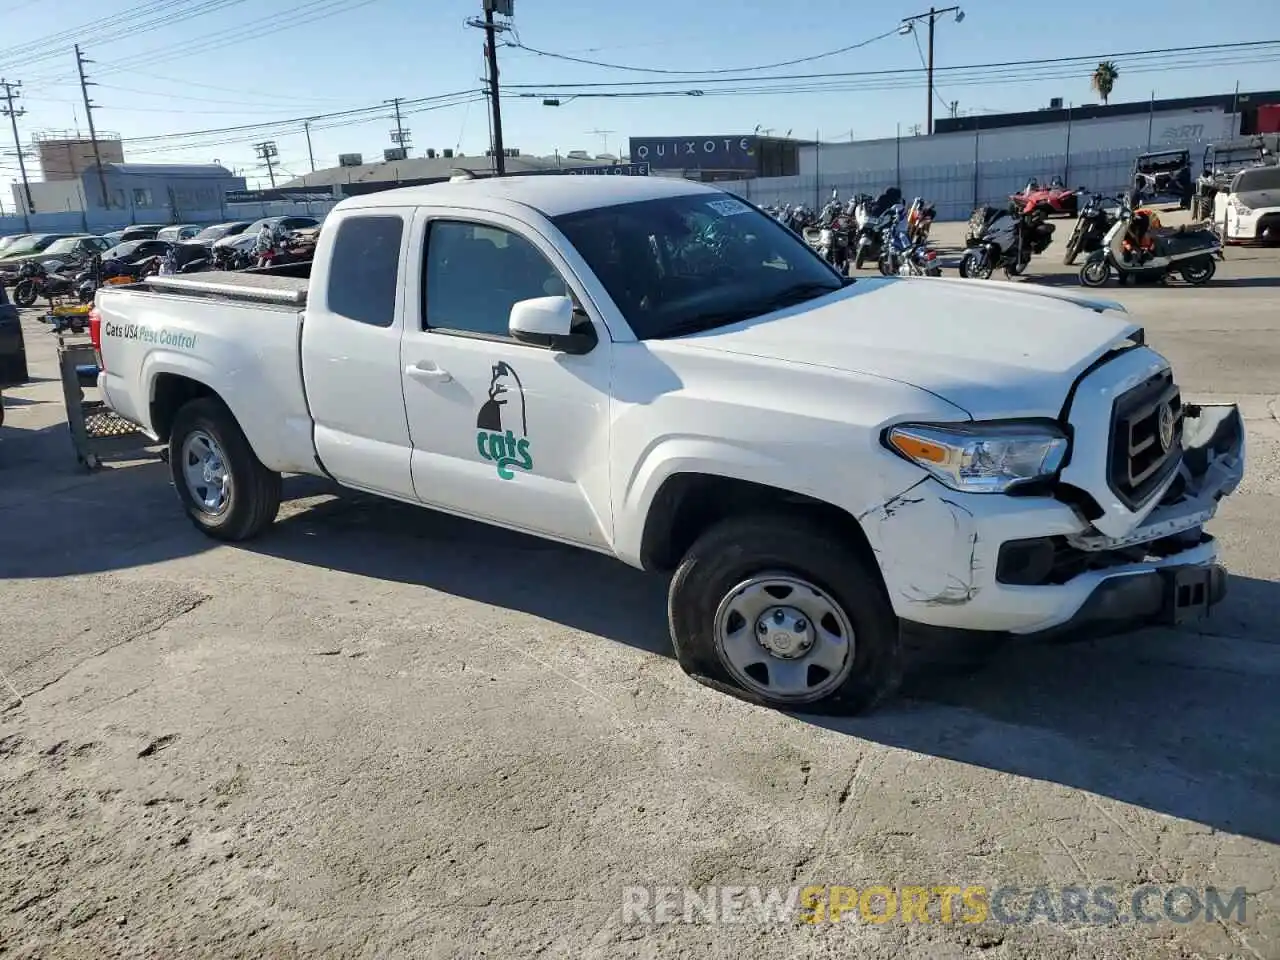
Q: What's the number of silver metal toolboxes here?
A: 1